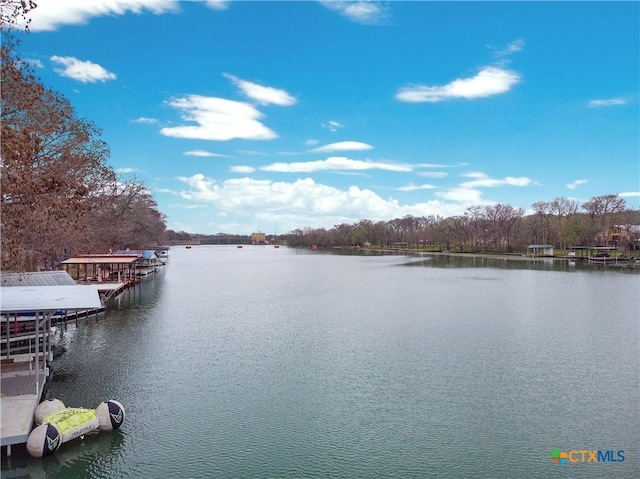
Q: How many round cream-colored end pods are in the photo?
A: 3